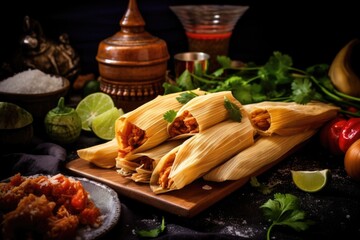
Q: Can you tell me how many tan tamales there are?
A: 7